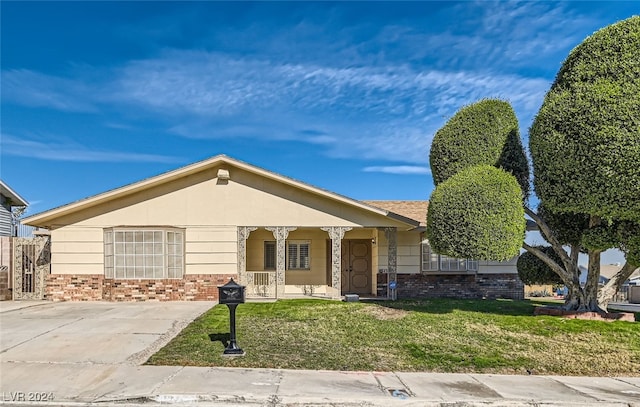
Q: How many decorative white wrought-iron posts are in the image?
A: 4